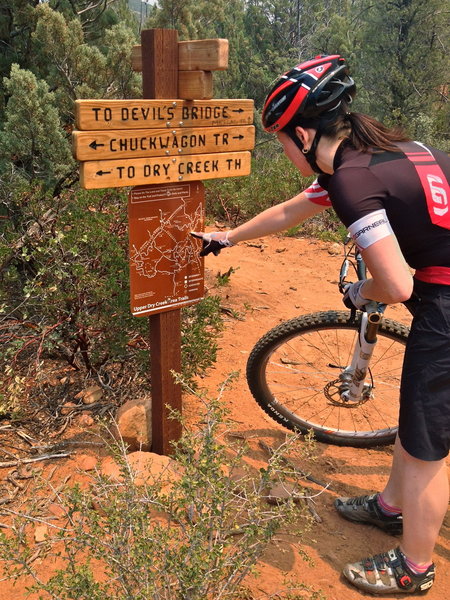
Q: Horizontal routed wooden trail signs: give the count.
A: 3